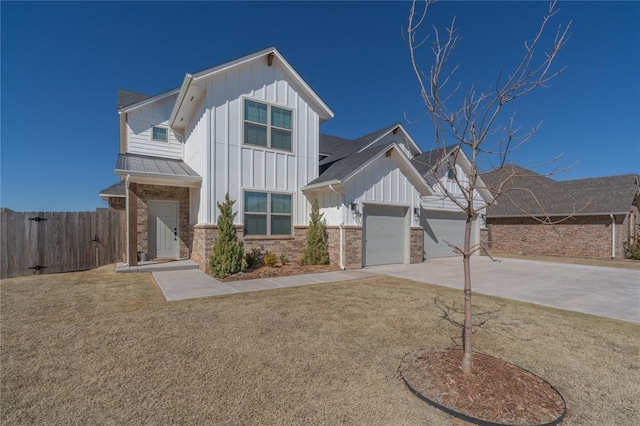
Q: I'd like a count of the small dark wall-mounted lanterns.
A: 3